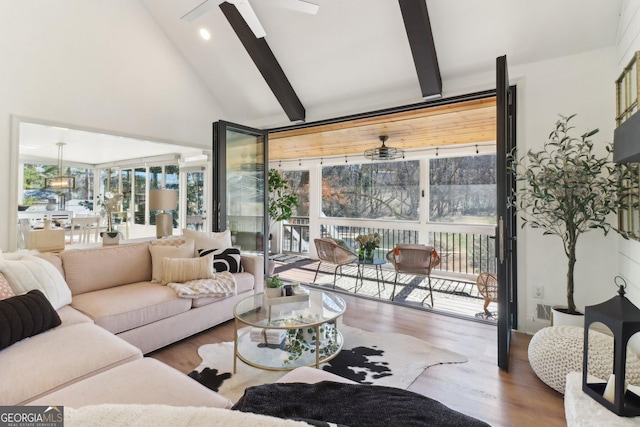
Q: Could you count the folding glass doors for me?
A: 2